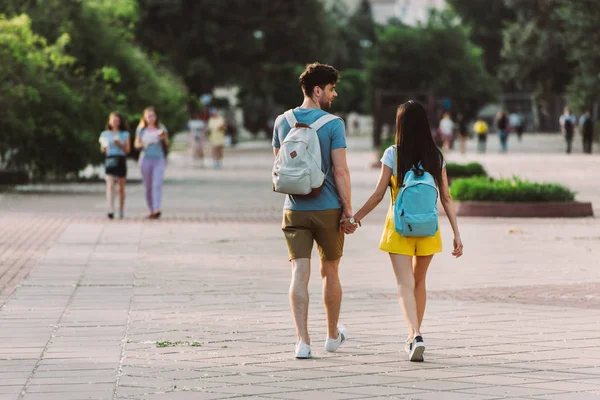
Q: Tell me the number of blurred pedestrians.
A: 11